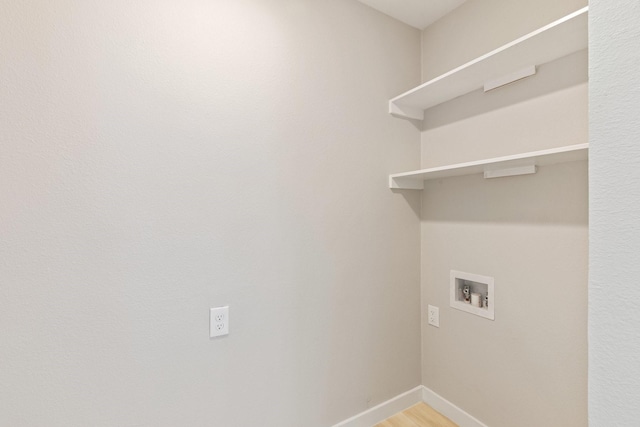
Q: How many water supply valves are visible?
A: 2